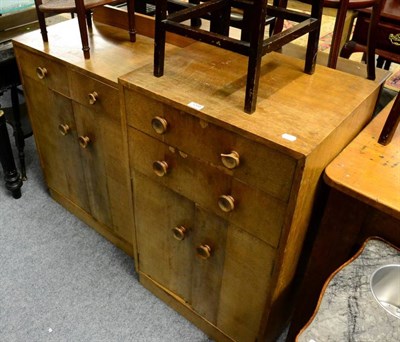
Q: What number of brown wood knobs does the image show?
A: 10